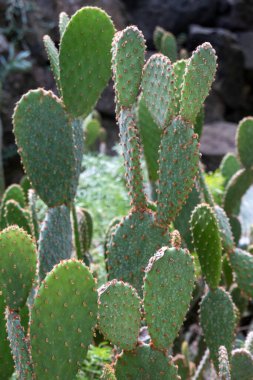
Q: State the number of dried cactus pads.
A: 0